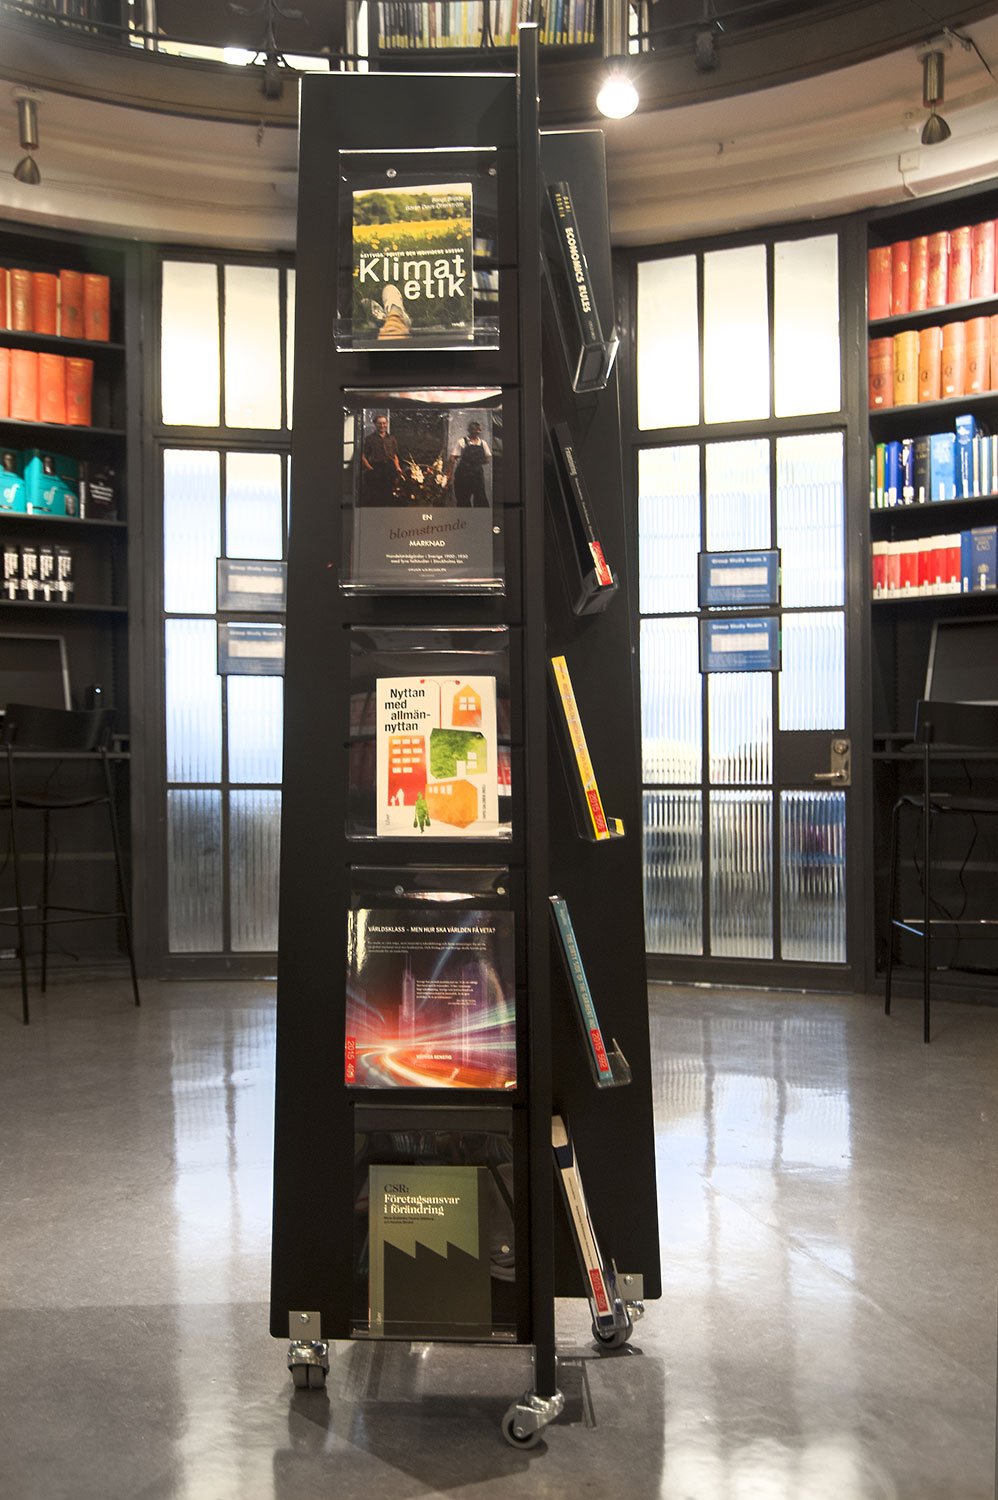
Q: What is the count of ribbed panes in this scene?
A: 15